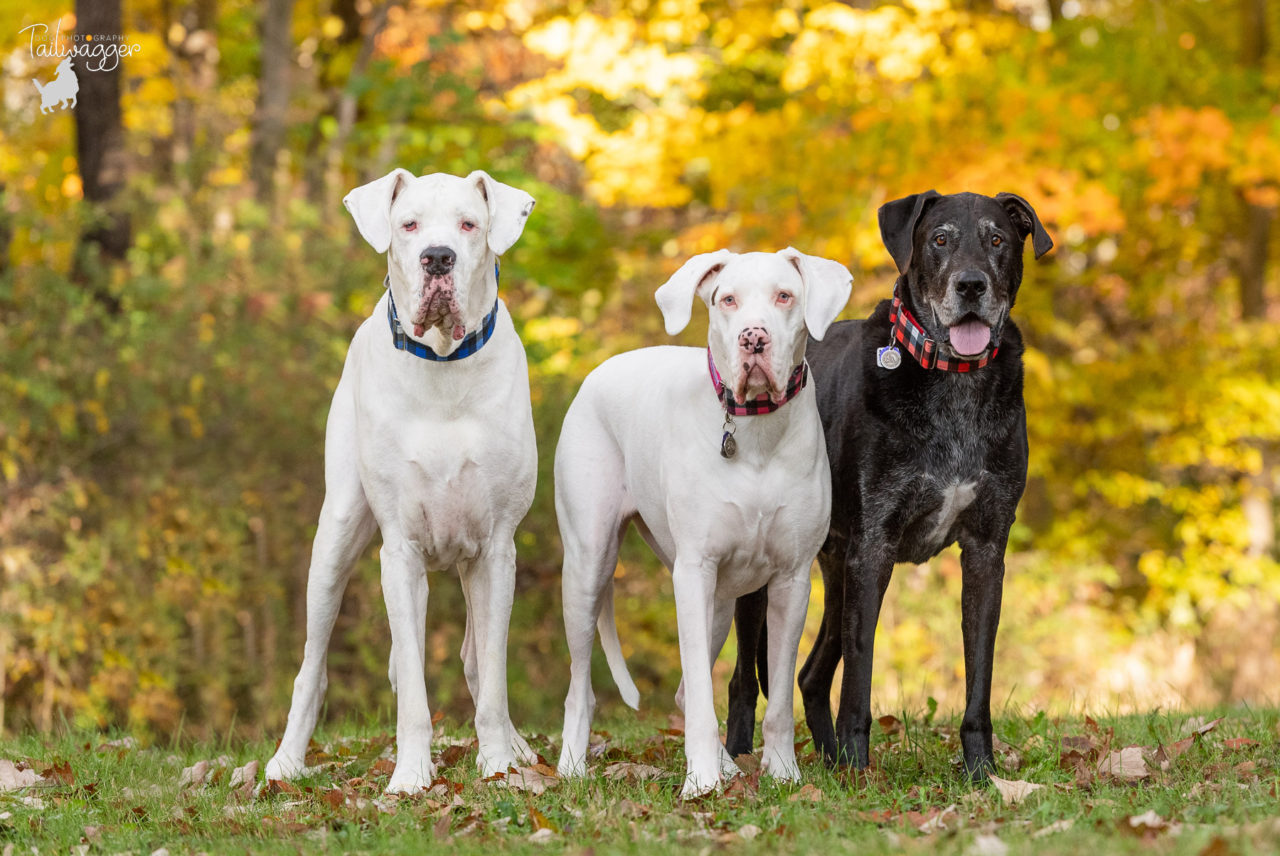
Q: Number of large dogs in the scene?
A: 3